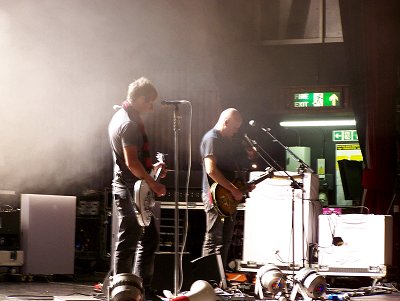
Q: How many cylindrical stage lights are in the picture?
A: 3